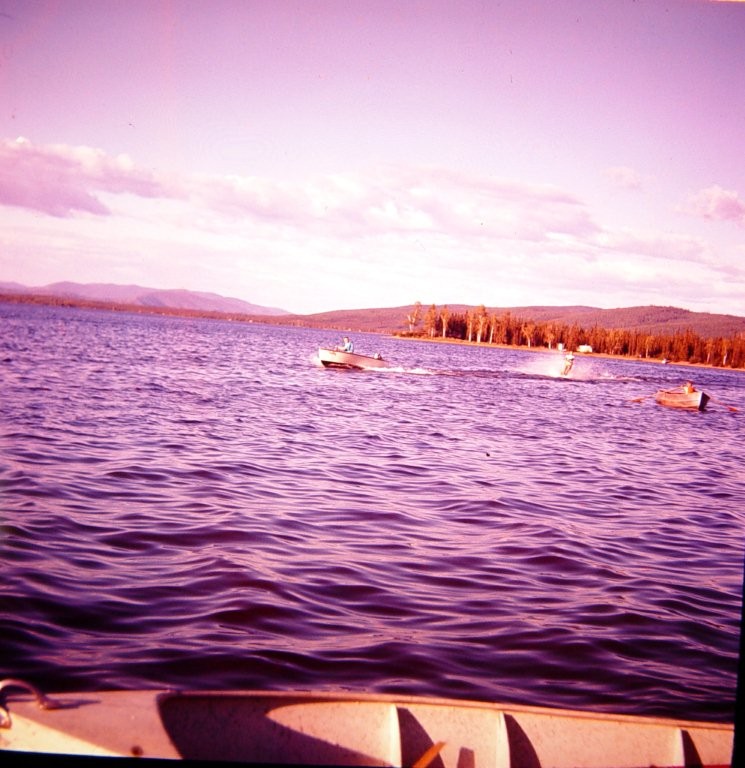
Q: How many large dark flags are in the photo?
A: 0